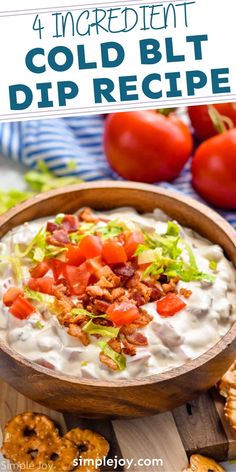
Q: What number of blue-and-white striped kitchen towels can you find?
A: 1